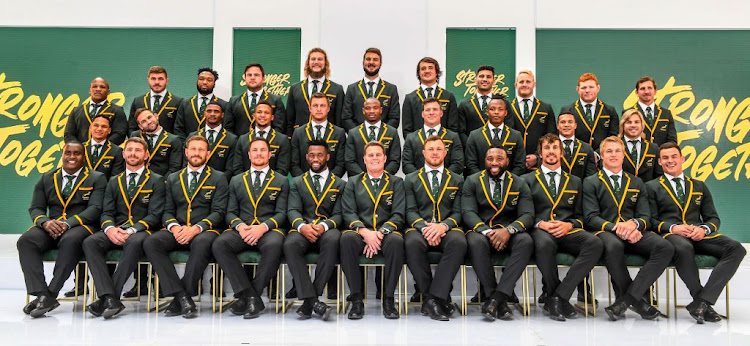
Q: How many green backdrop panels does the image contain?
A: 4